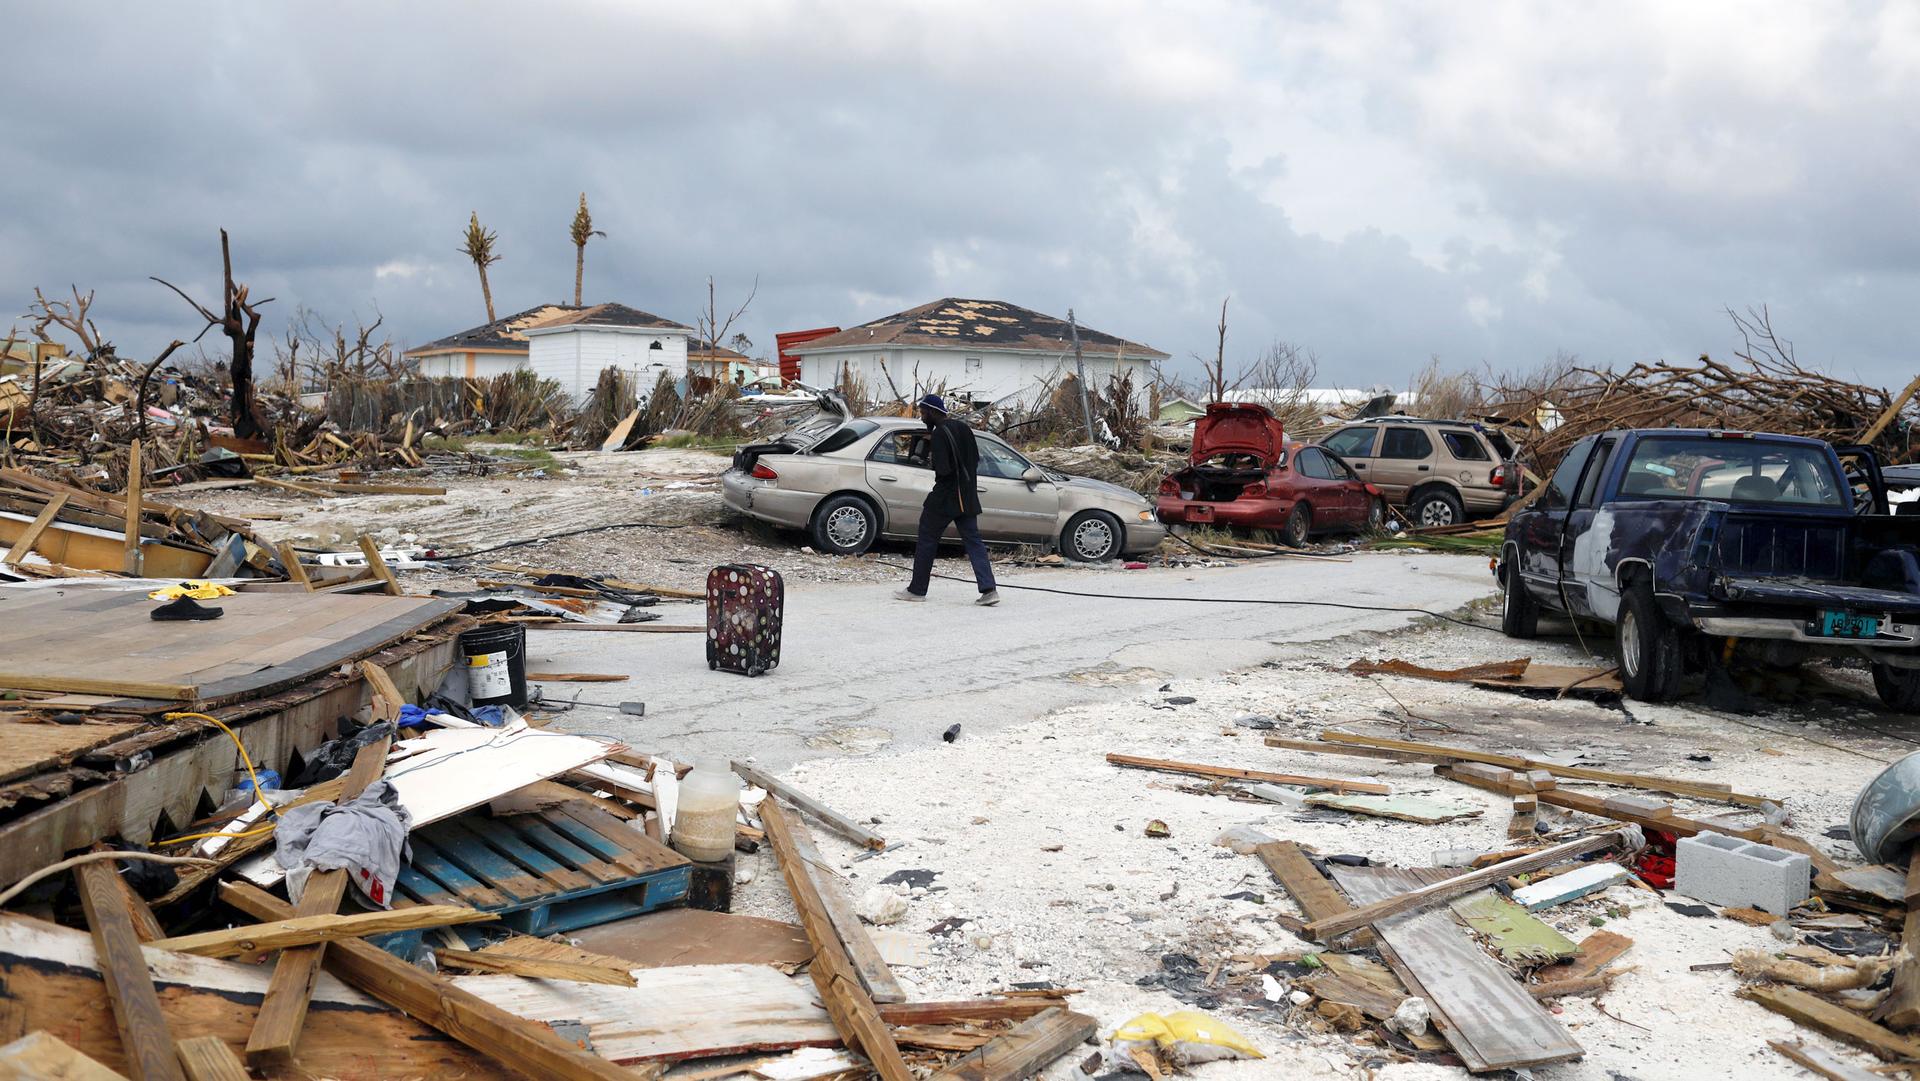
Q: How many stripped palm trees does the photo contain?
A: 2